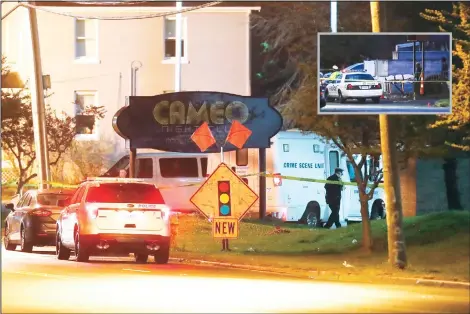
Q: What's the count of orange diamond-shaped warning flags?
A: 2